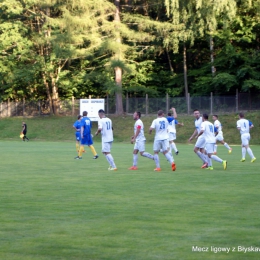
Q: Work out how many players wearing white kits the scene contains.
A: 8